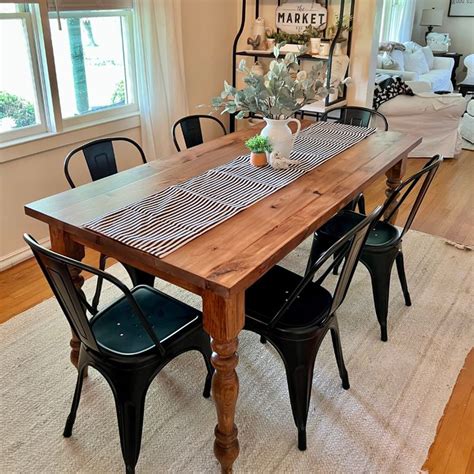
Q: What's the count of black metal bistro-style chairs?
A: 6